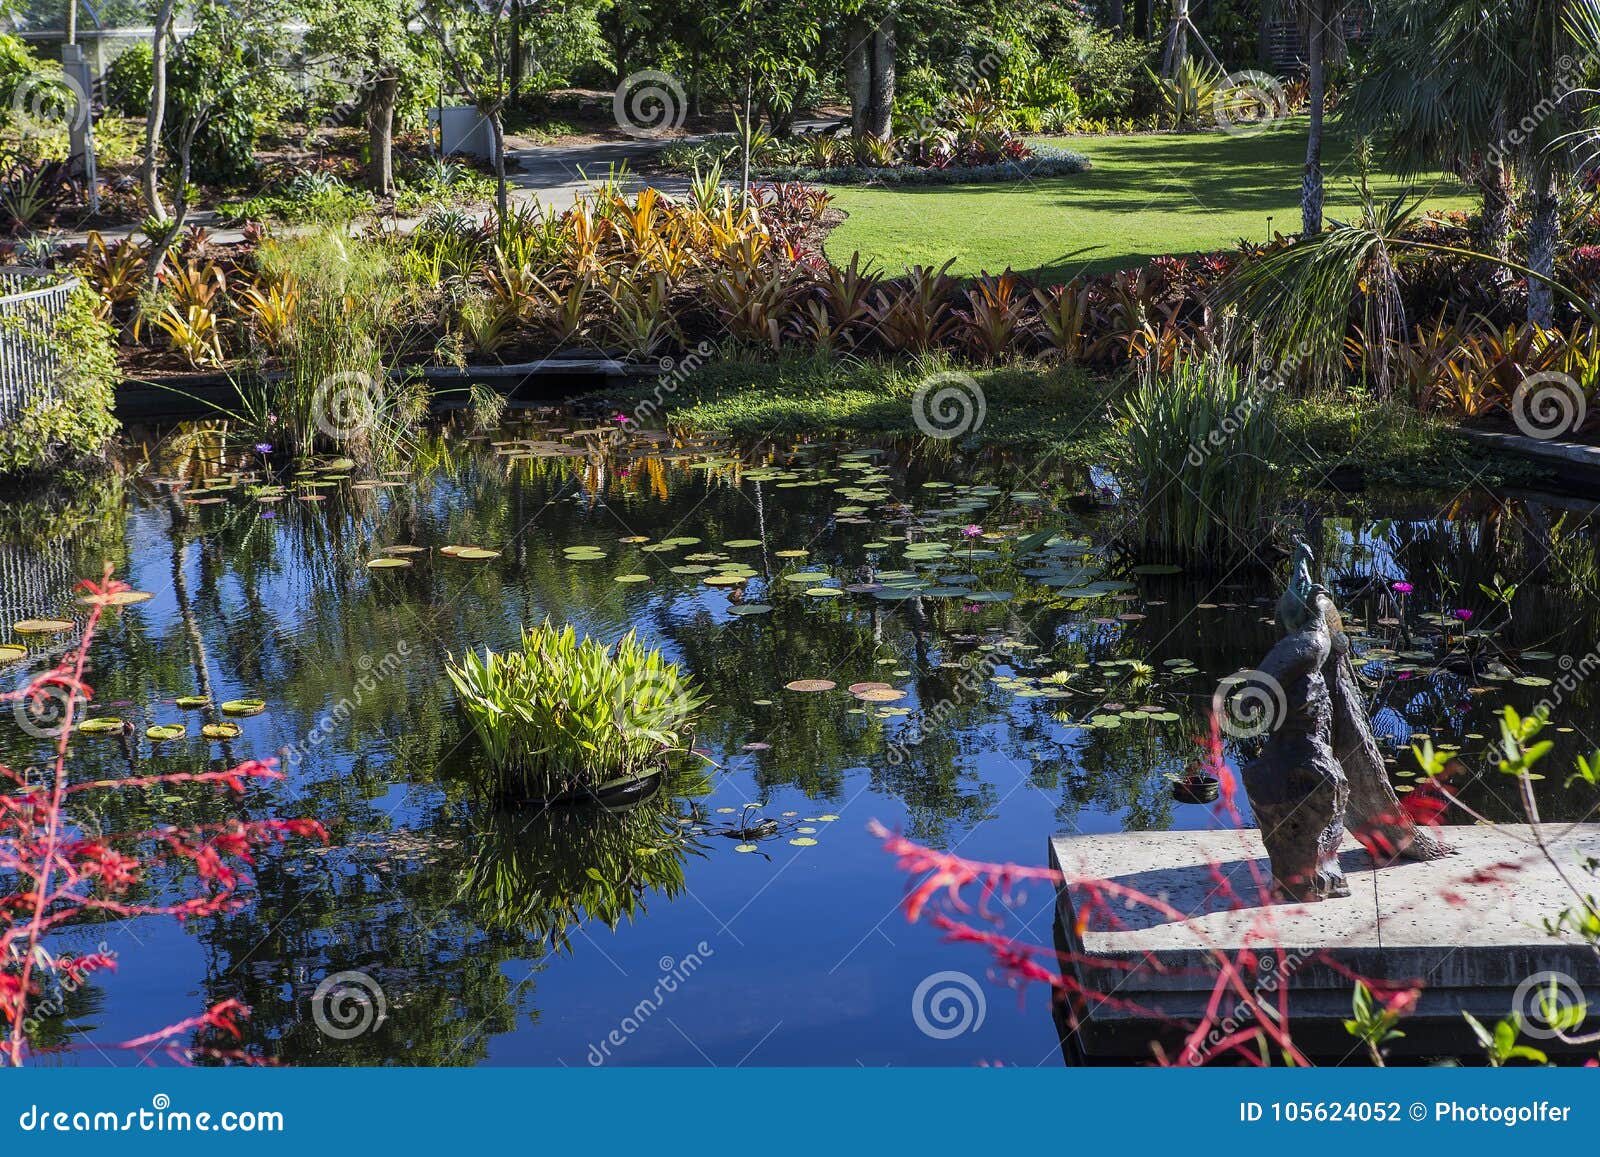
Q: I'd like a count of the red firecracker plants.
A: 2